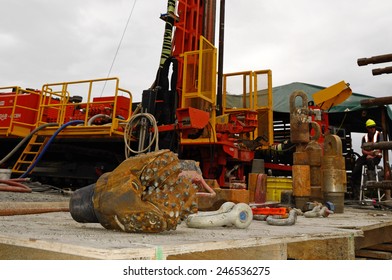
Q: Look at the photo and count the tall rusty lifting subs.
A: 3